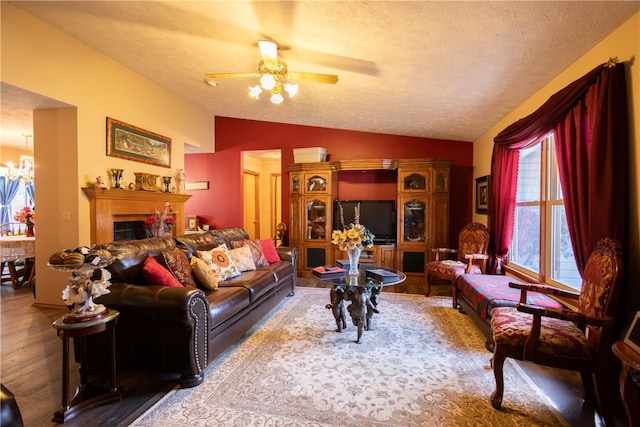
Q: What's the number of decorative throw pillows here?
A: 7